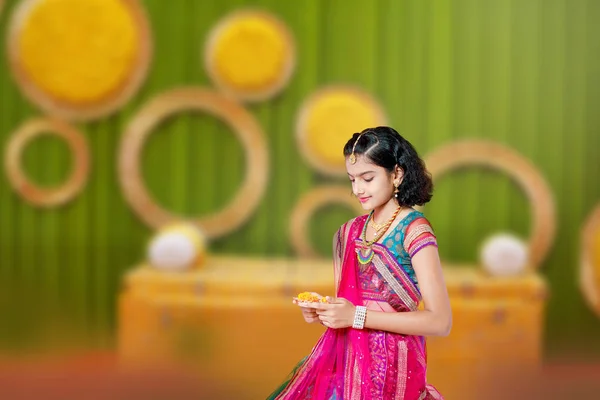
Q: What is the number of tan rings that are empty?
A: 4